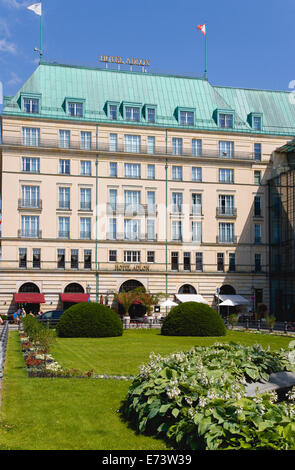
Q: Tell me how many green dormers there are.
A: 8